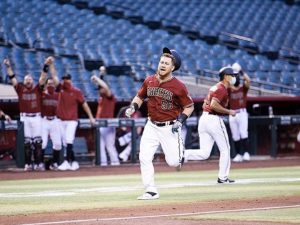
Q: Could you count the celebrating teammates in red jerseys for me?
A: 5